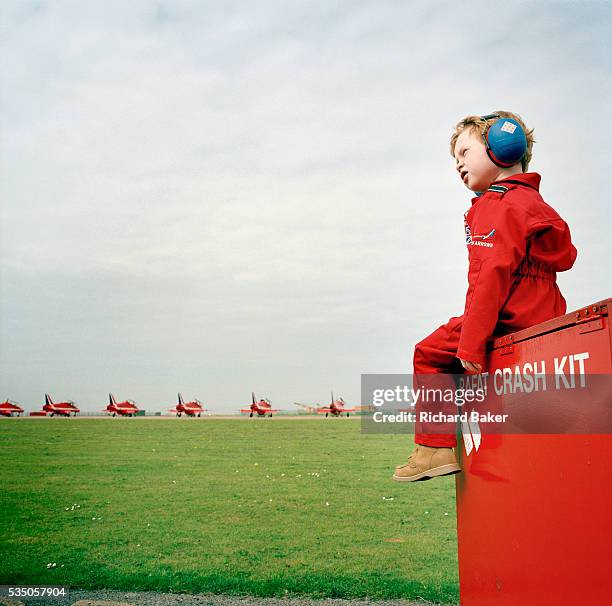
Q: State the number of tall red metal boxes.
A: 1